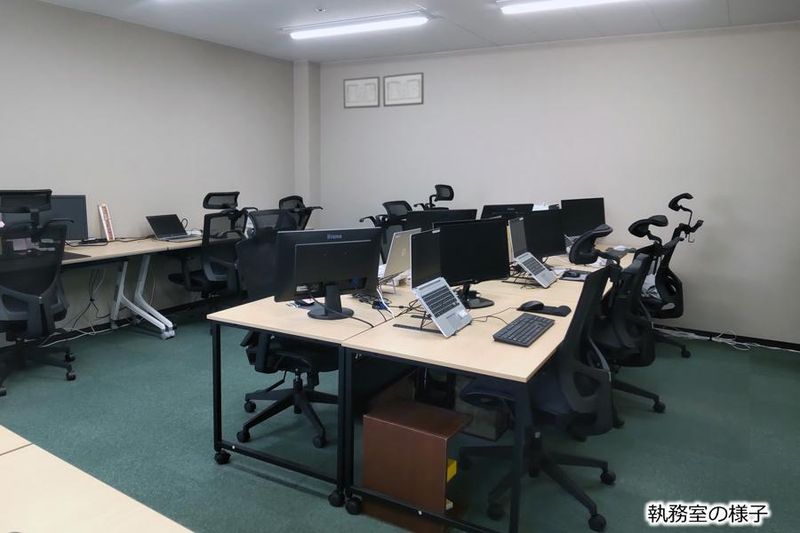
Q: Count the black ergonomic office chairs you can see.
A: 9